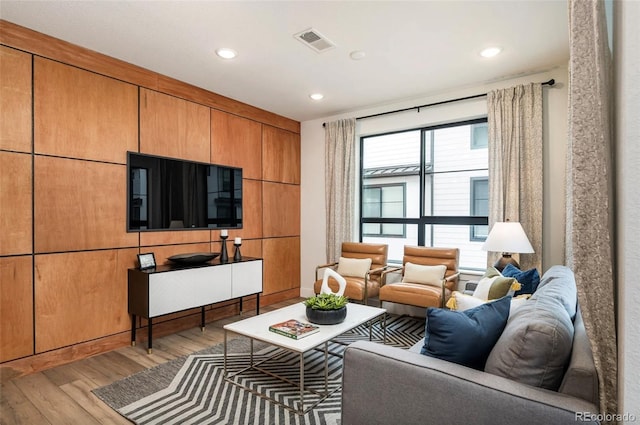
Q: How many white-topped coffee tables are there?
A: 1